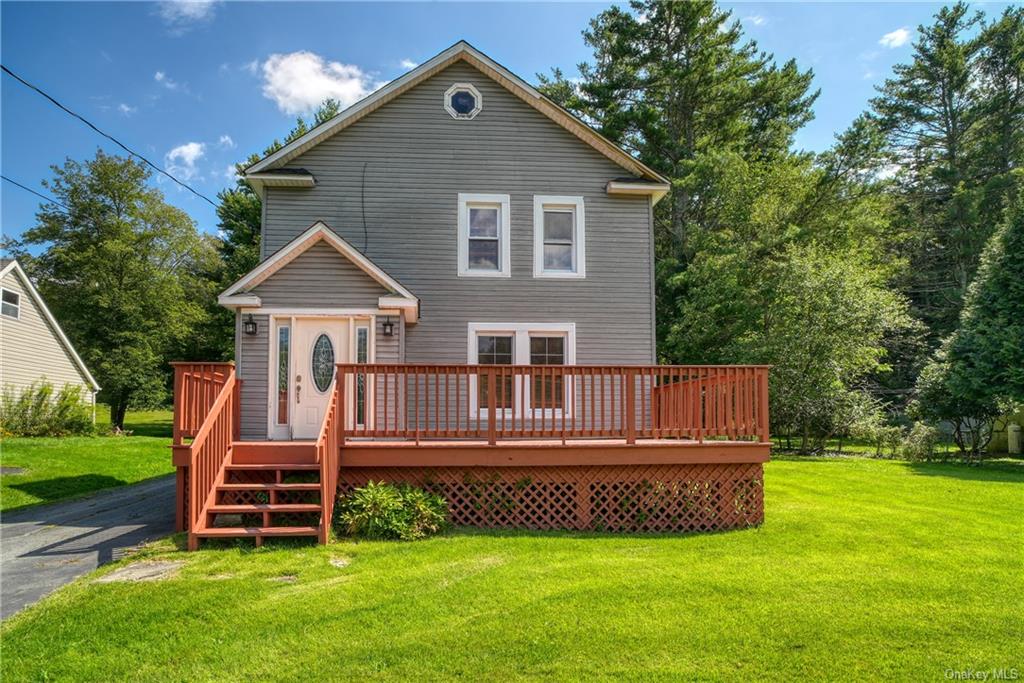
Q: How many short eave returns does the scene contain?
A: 4